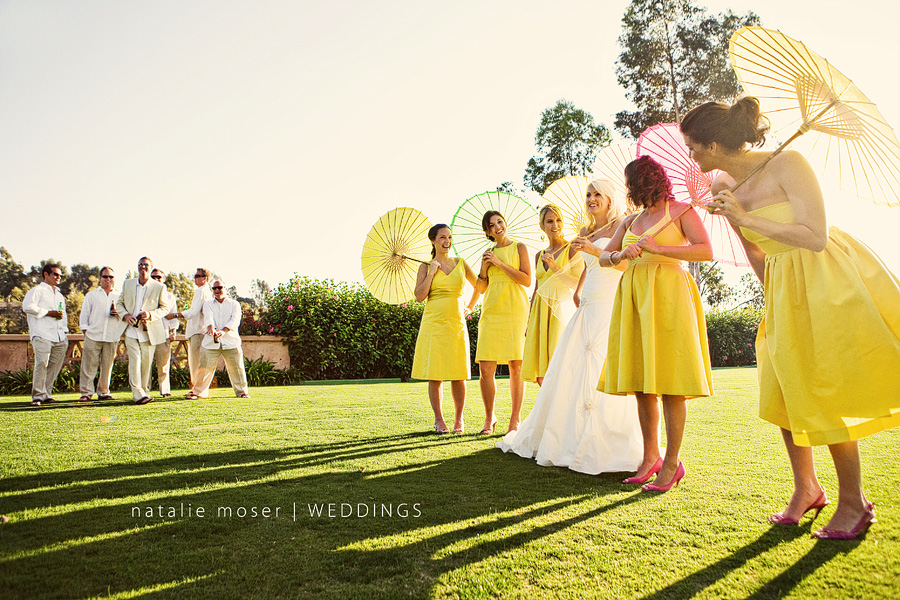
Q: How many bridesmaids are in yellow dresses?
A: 5